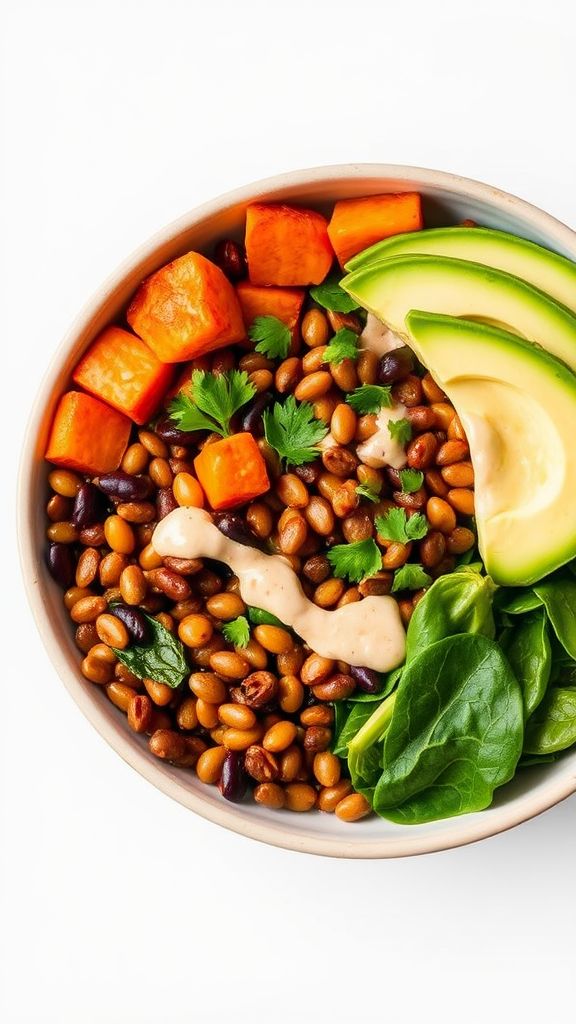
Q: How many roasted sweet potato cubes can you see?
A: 7